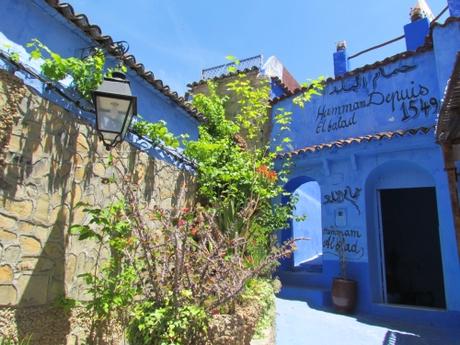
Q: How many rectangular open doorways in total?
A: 1